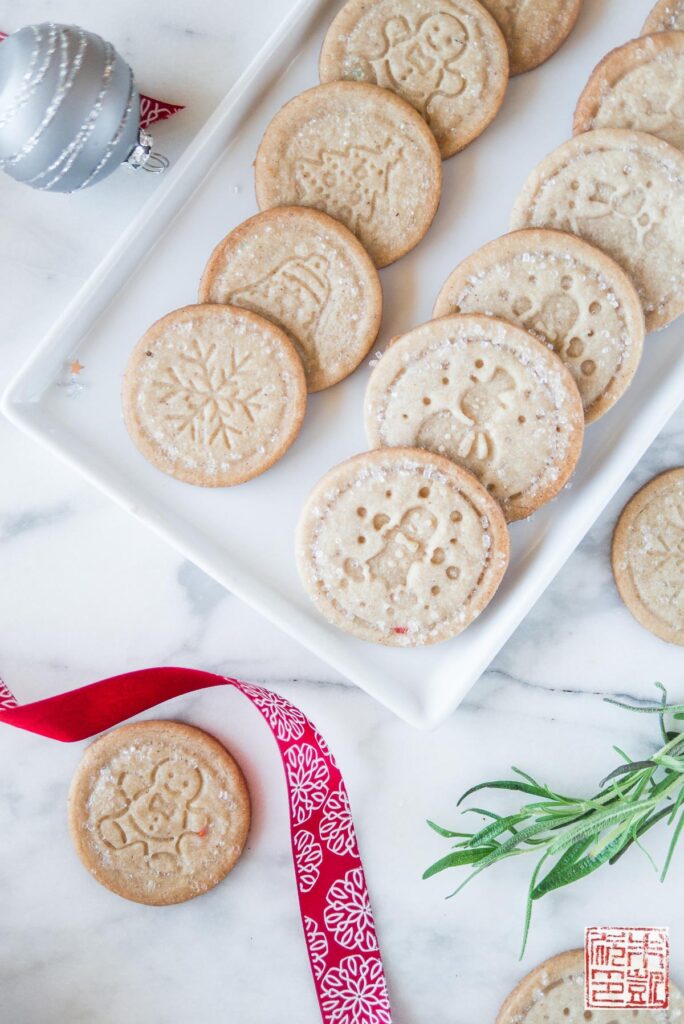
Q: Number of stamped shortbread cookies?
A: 14